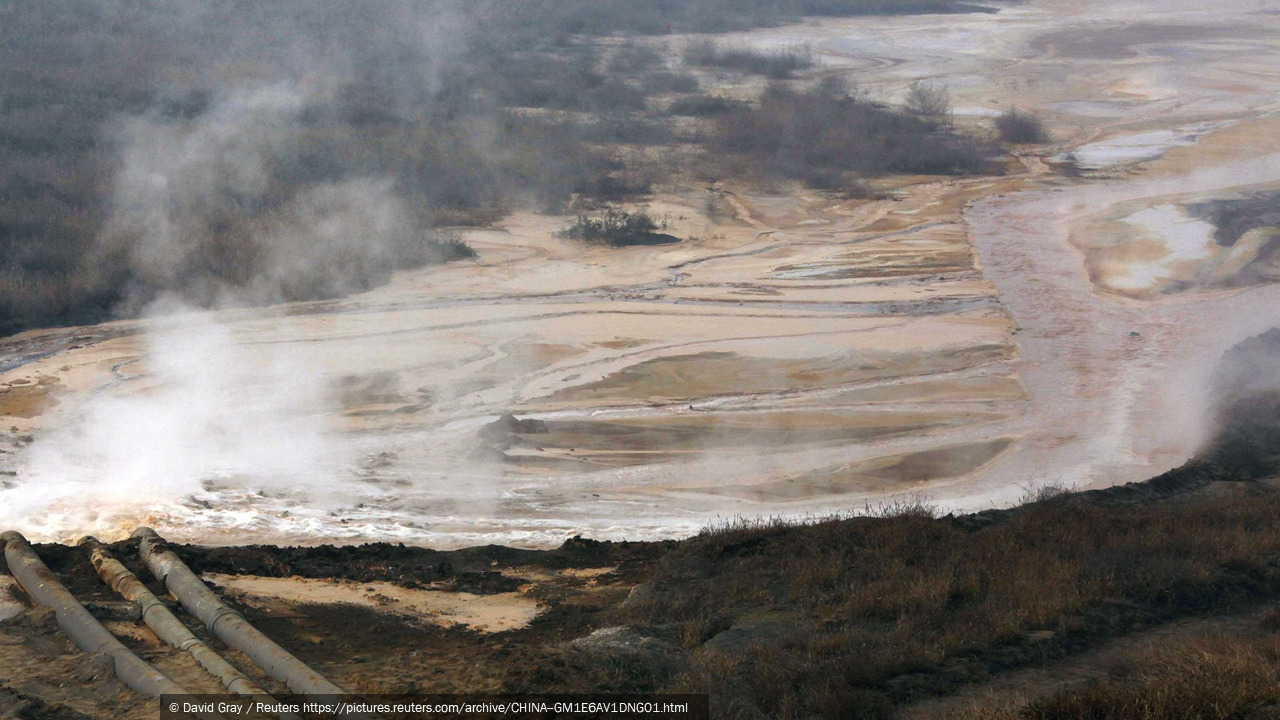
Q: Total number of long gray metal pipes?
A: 3